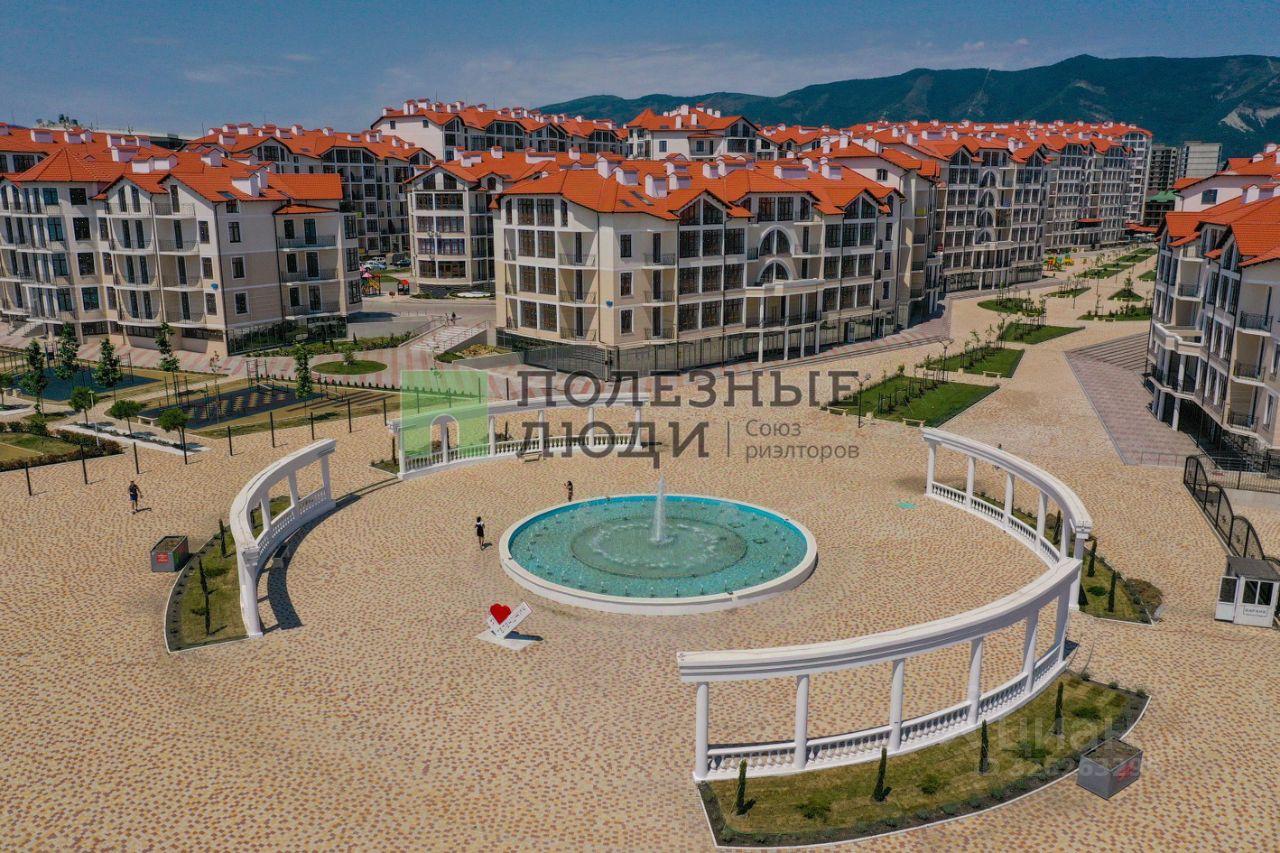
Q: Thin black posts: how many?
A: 13